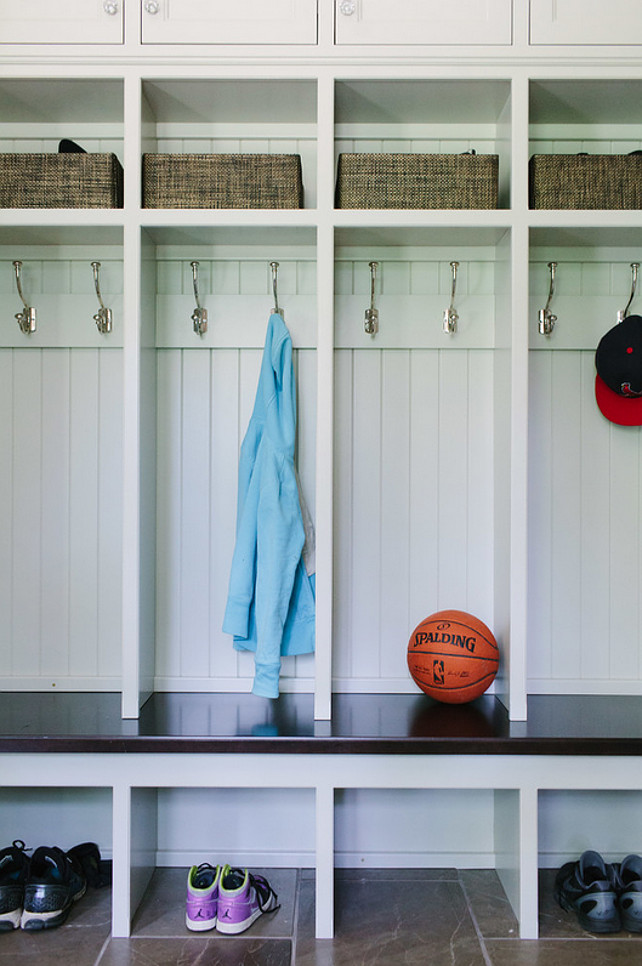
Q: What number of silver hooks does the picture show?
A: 8